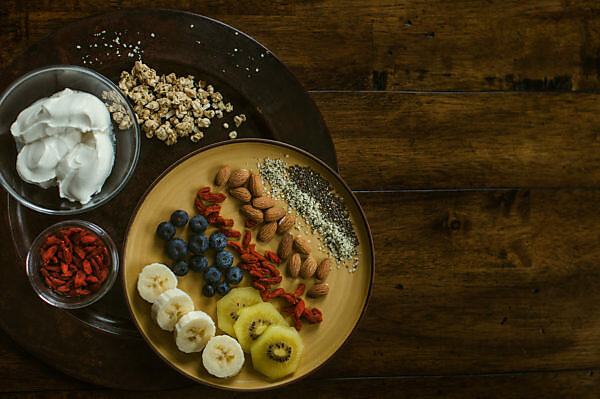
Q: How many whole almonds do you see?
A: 15